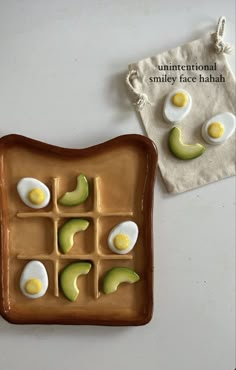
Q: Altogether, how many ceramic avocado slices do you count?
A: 5